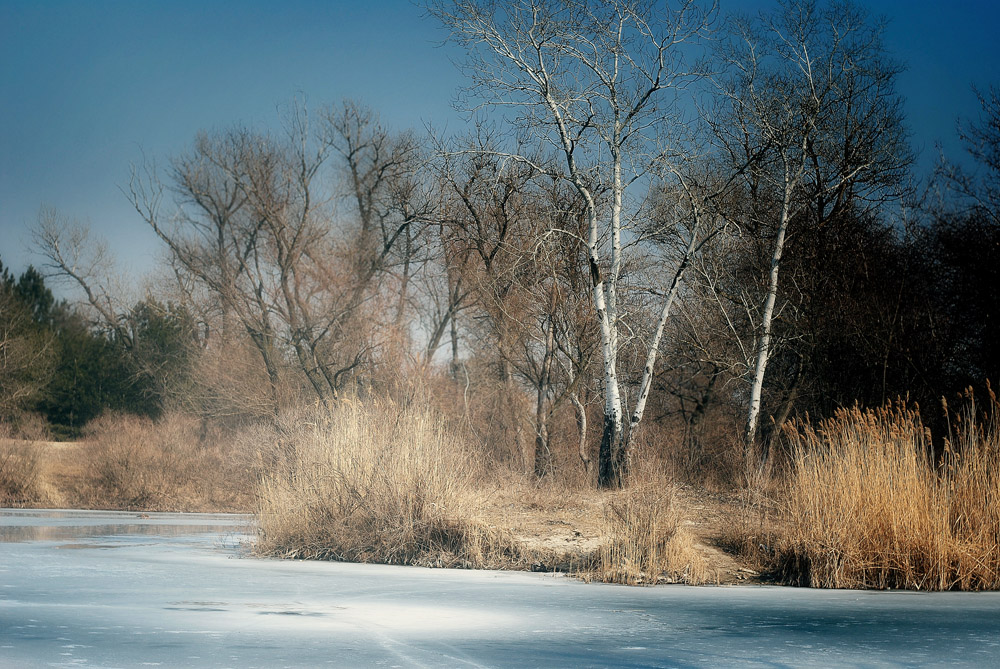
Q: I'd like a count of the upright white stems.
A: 4